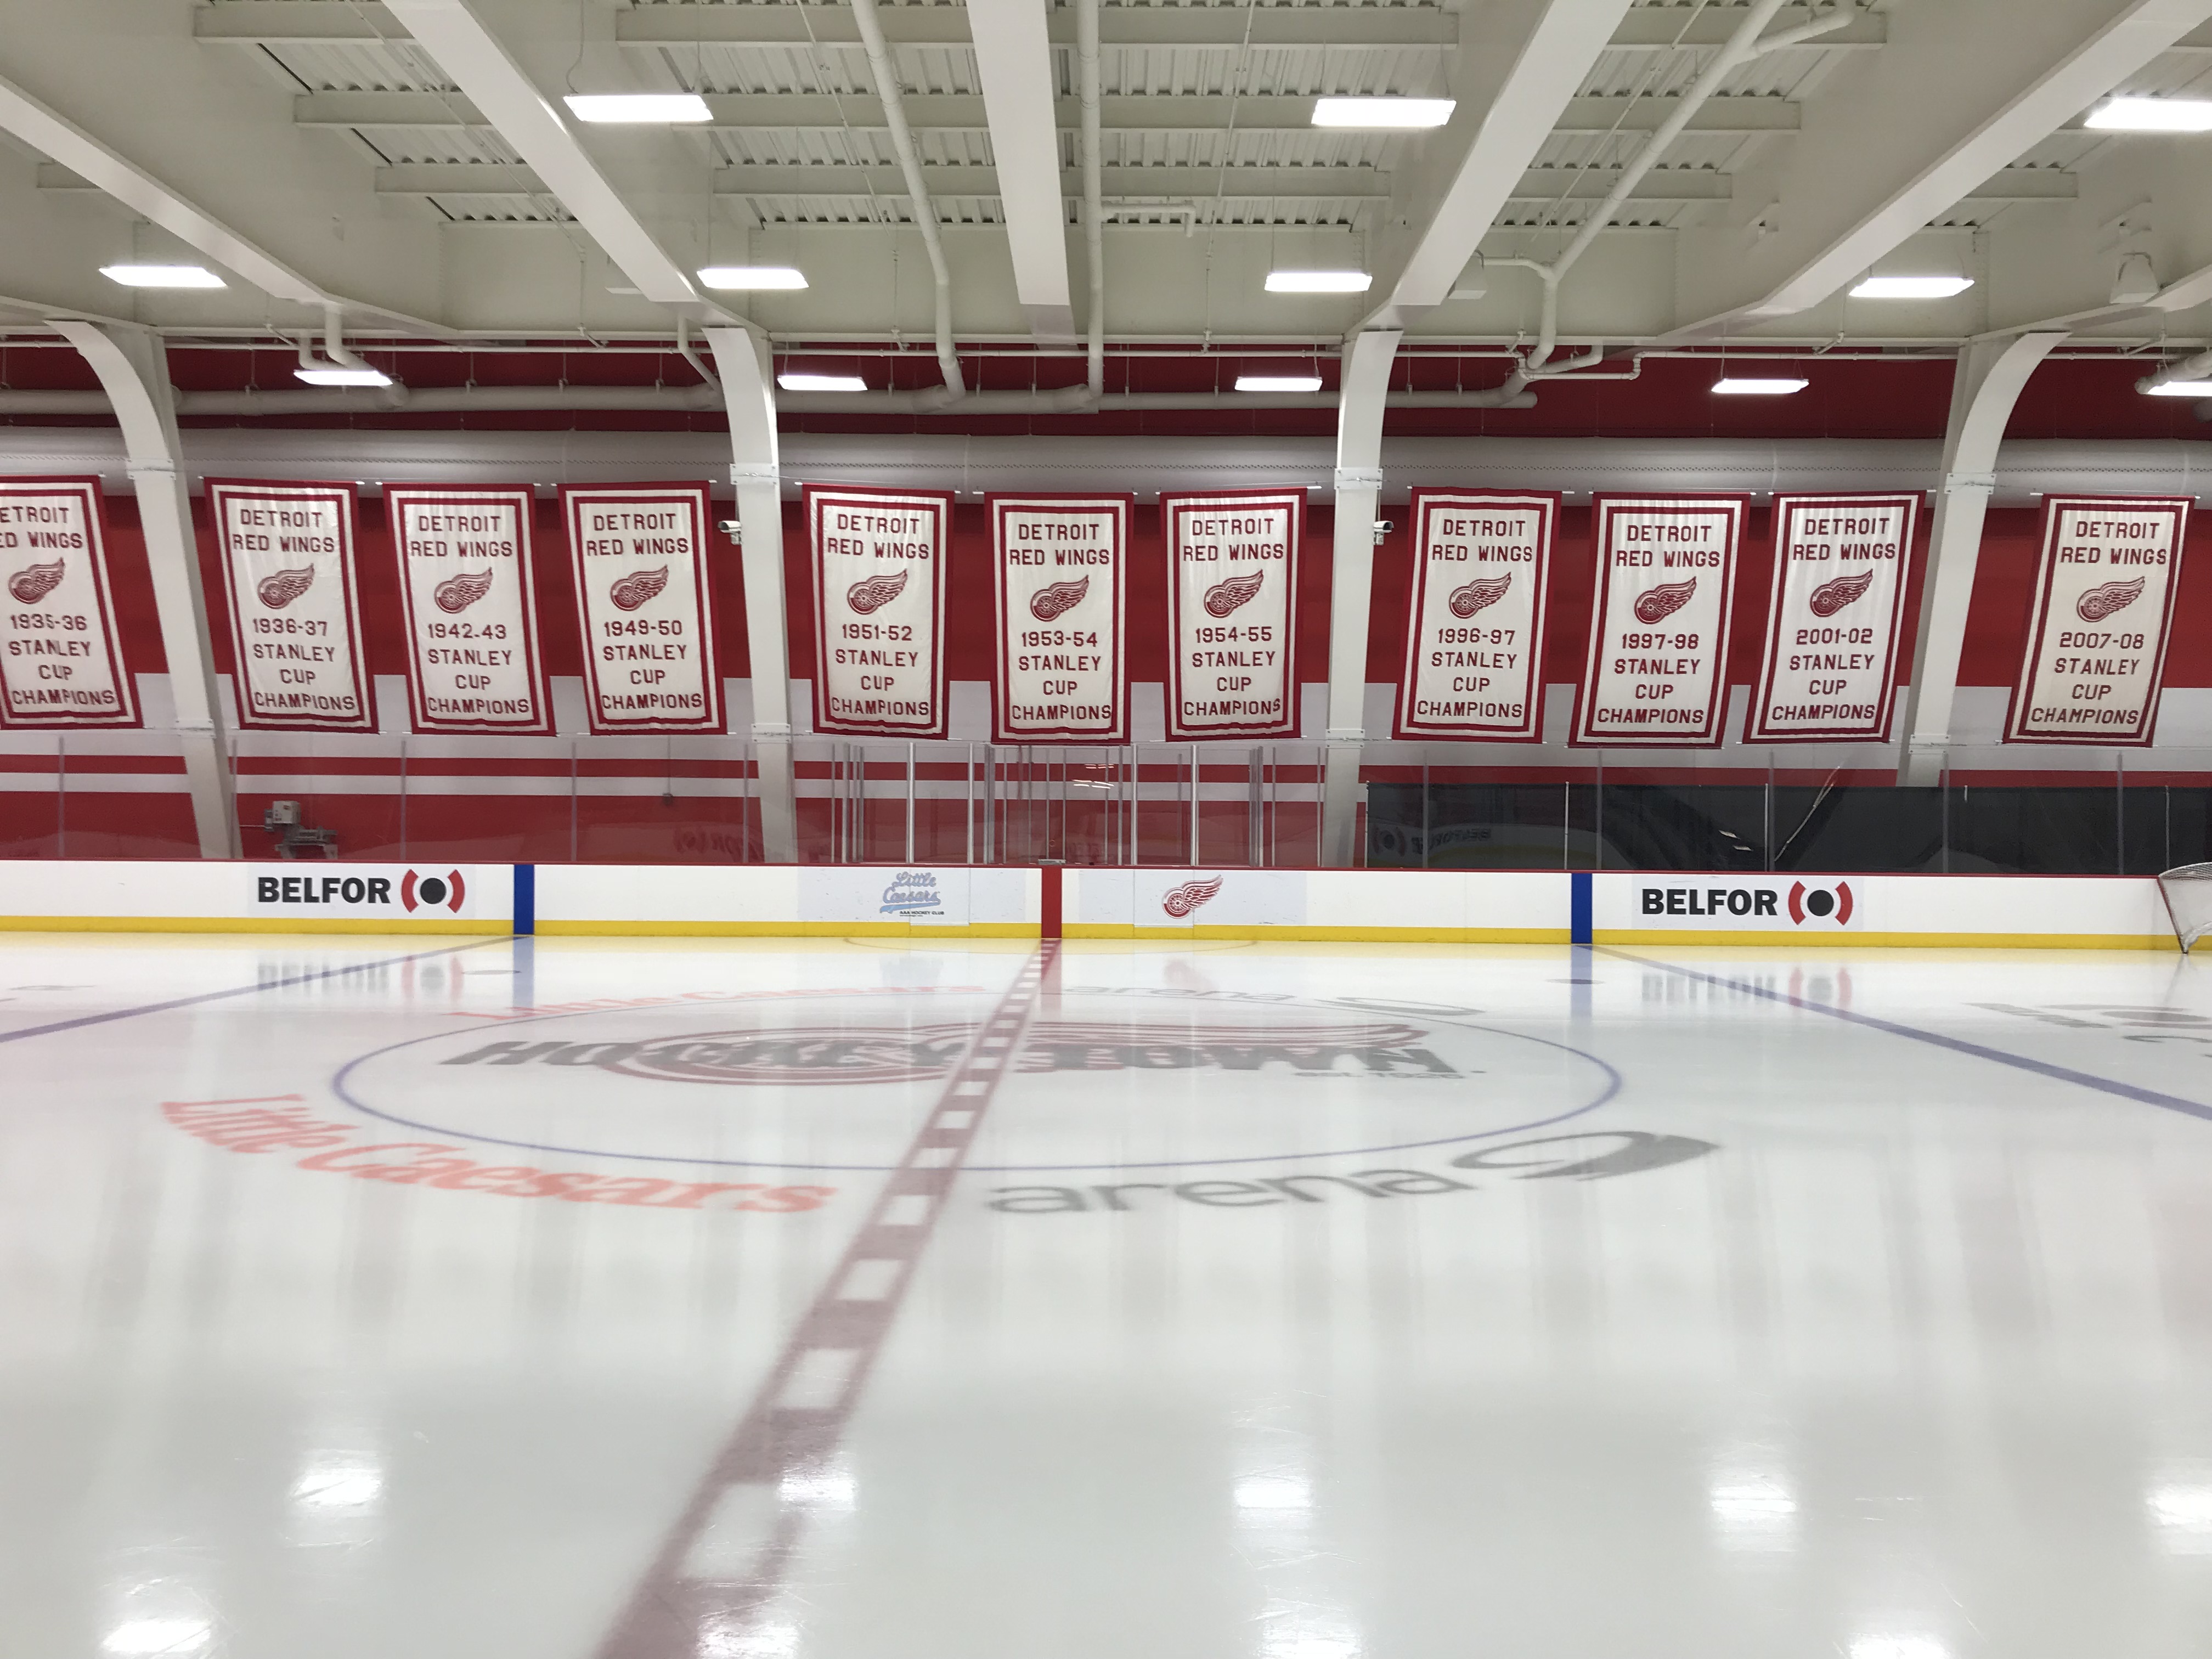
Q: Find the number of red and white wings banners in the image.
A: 11